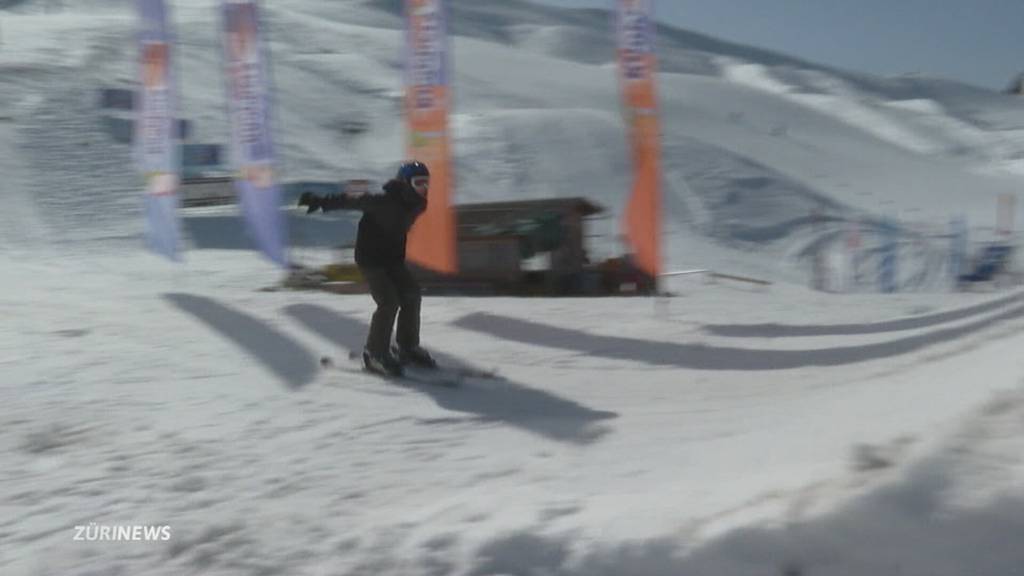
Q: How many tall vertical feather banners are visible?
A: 4